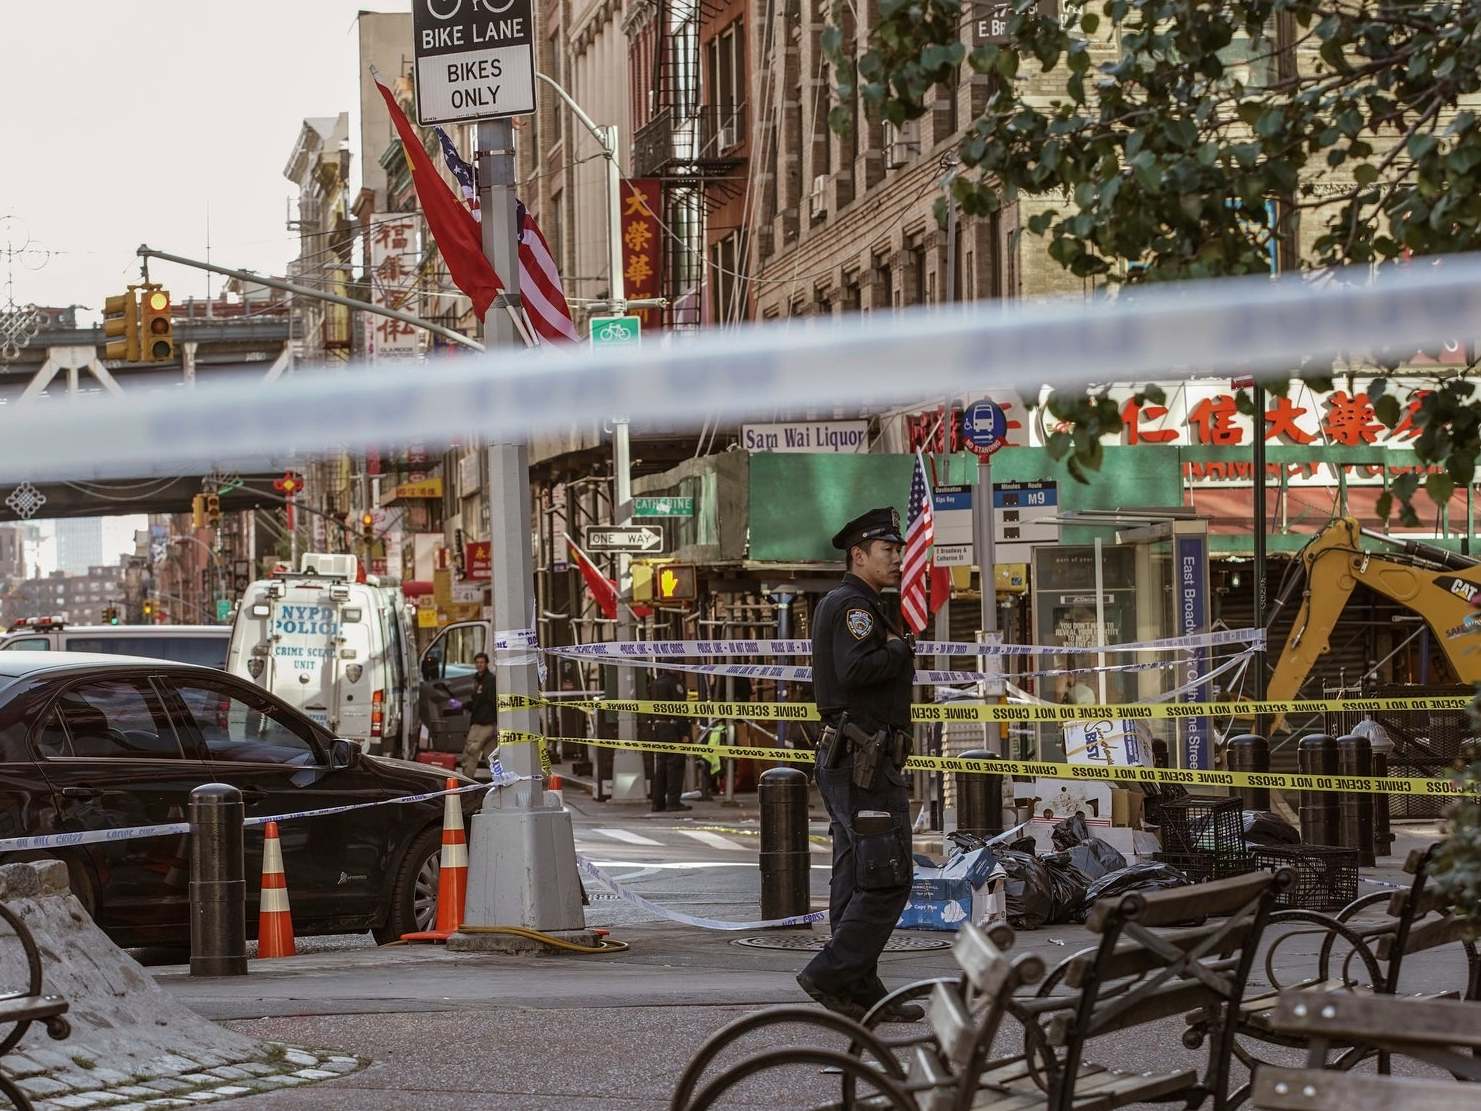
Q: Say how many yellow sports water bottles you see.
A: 0